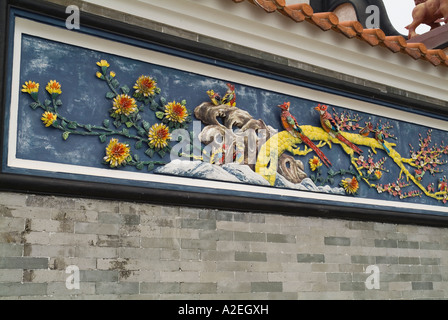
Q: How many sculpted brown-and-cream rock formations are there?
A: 2